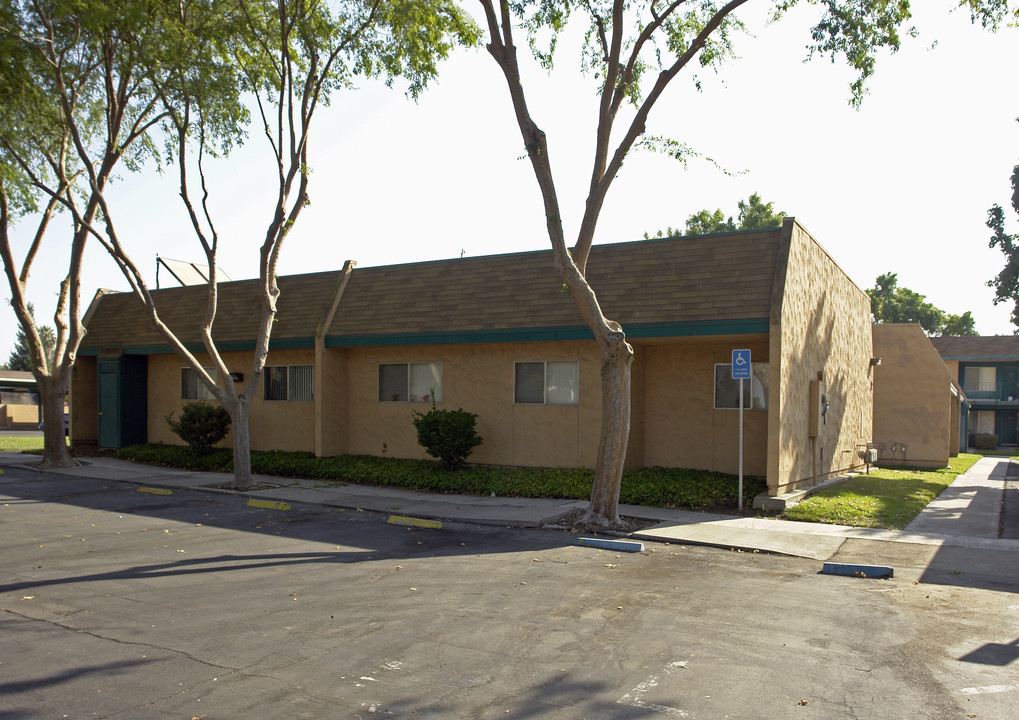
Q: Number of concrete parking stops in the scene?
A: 5